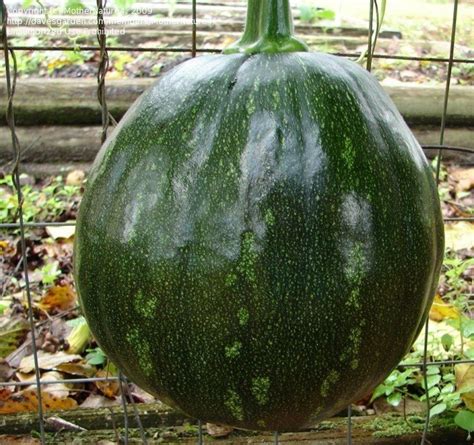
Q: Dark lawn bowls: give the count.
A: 0